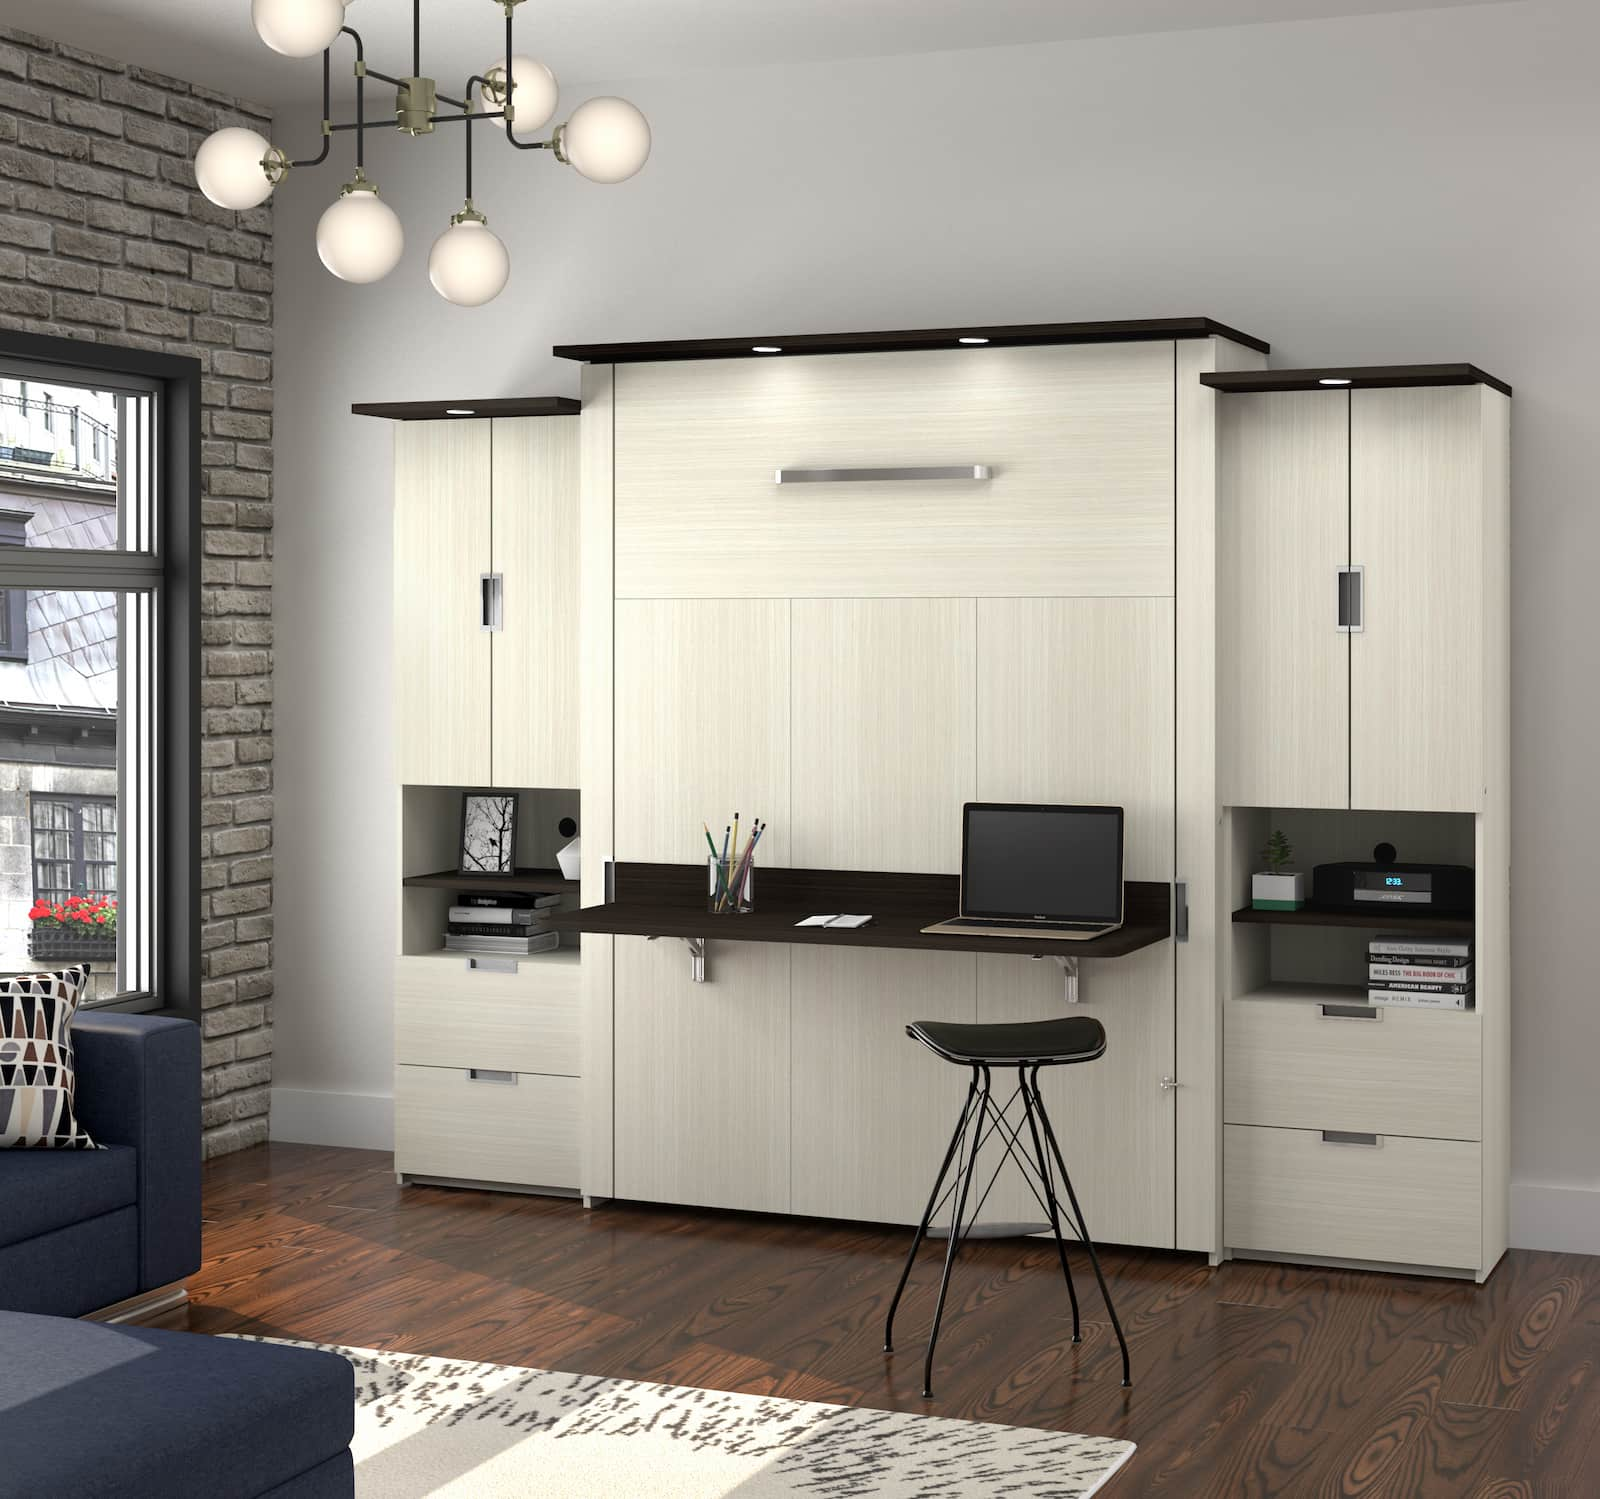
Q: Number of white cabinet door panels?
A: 4